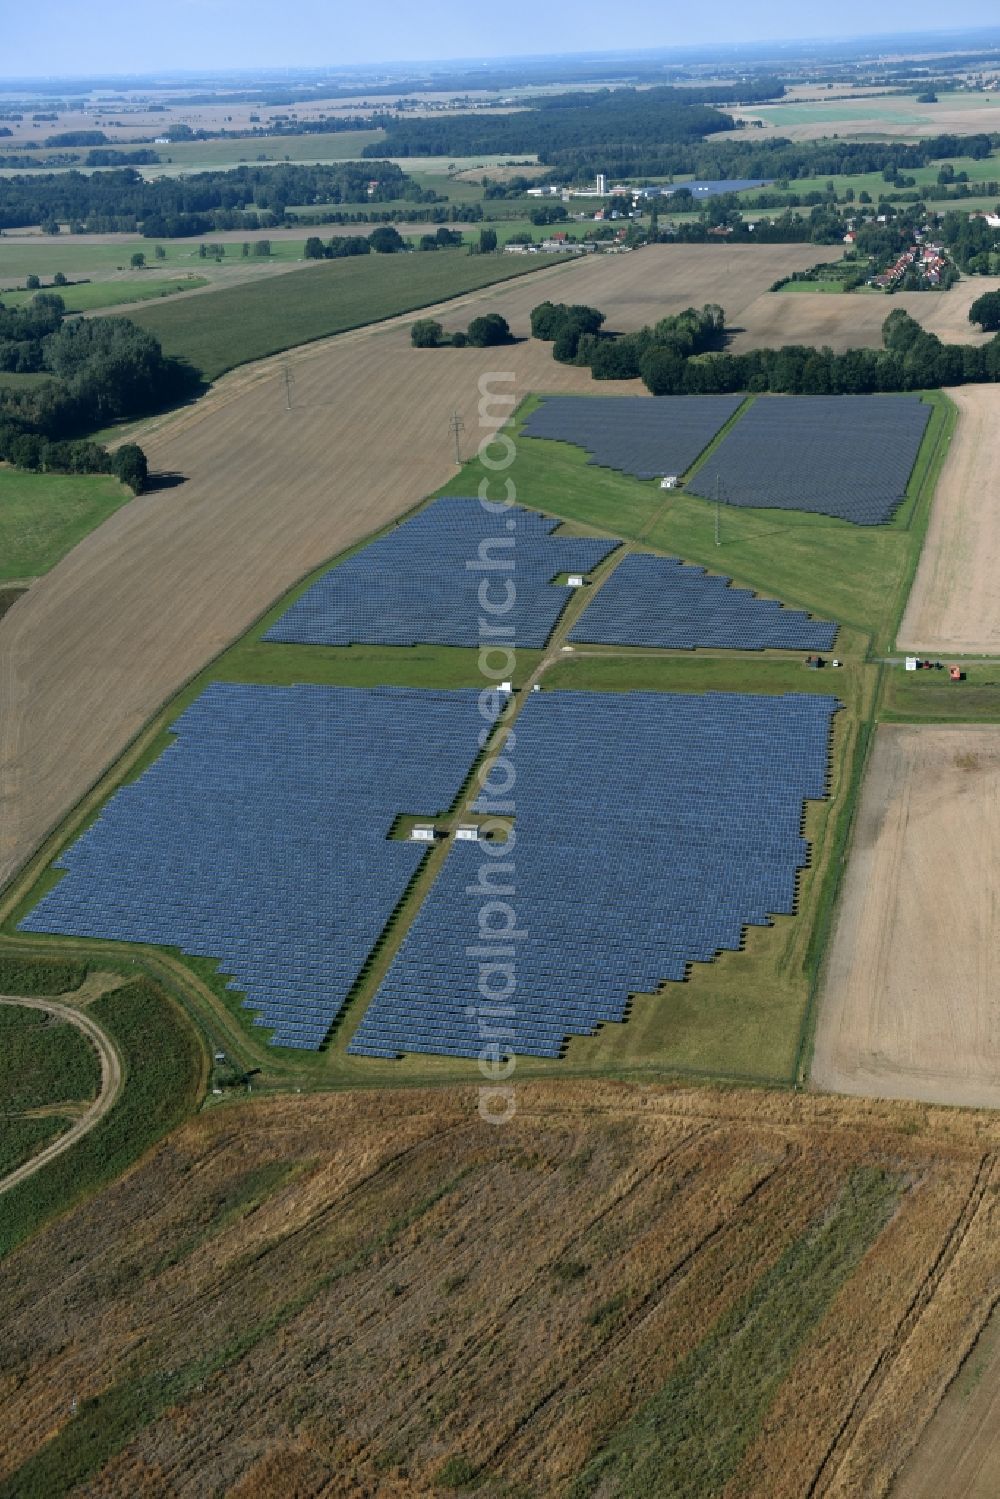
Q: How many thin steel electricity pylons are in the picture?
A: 3